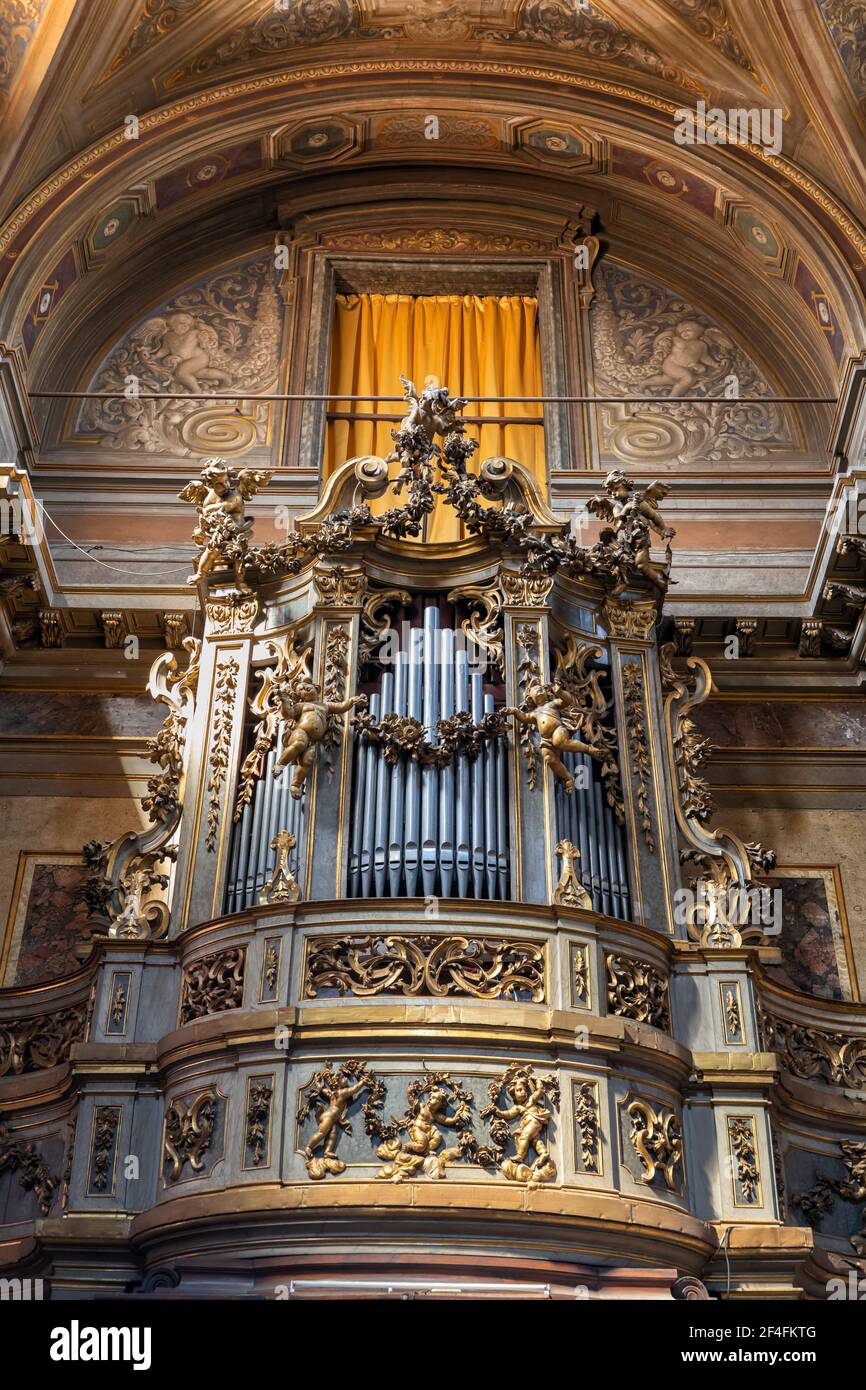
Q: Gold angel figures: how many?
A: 8